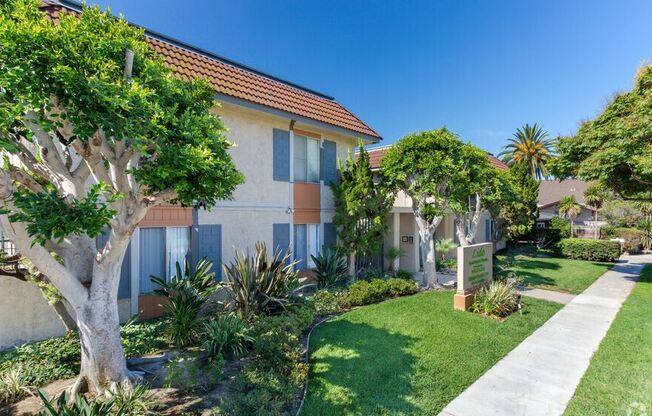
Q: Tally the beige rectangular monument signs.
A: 1